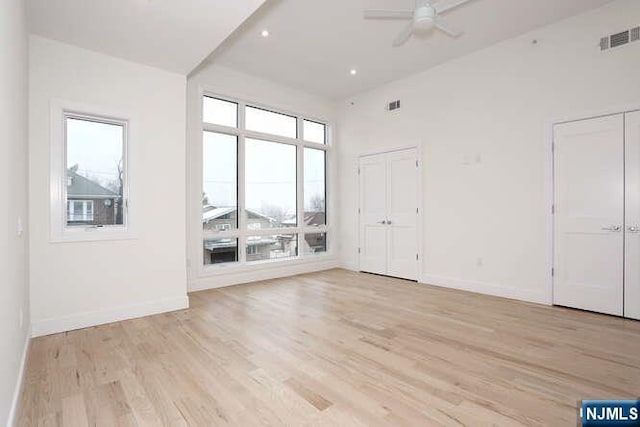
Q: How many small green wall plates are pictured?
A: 0